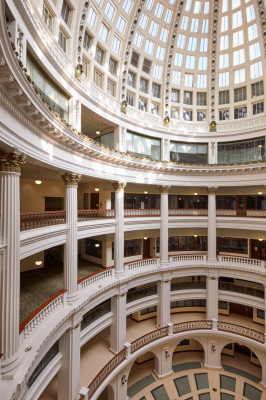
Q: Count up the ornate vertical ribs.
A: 5